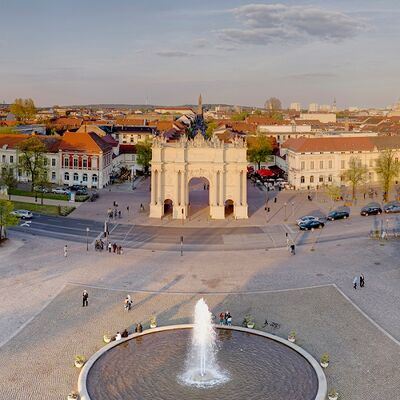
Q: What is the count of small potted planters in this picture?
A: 8